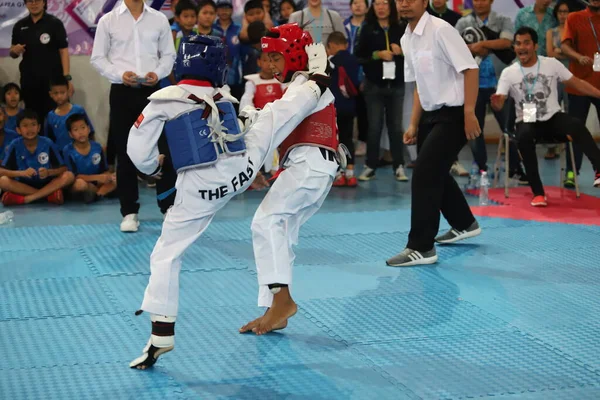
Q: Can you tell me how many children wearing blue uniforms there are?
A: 5